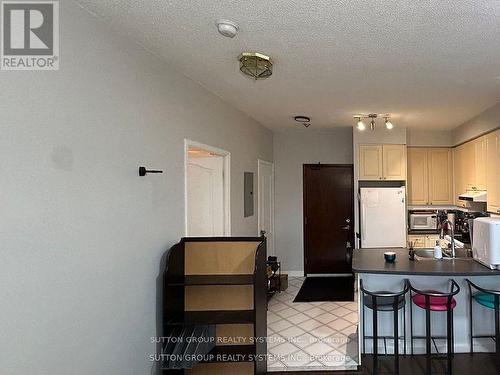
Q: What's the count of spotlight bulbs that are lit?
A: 2